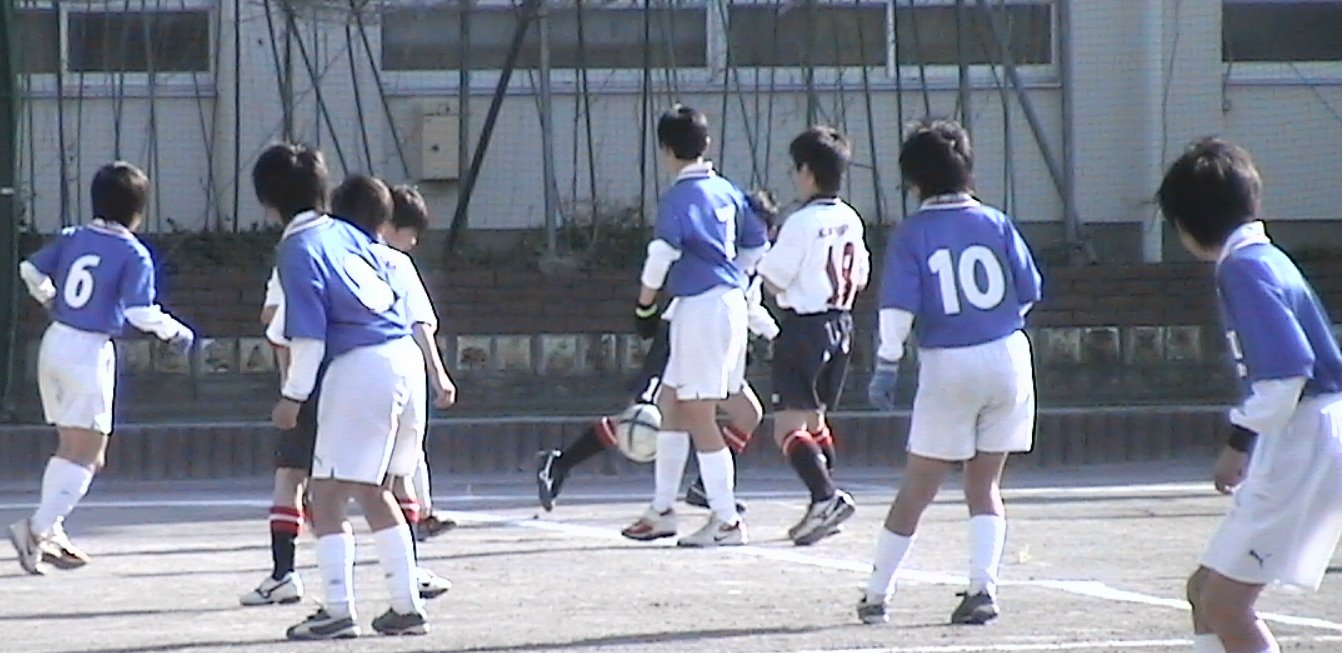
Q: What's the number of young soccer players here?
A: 9